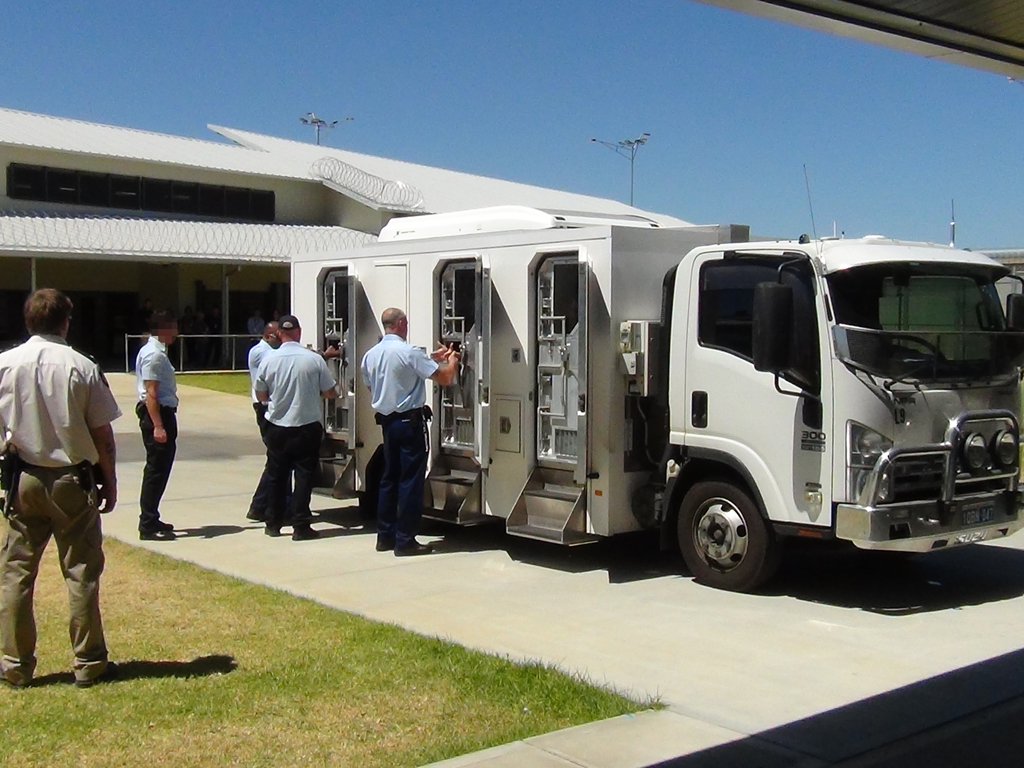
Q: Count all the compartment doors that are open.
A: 3